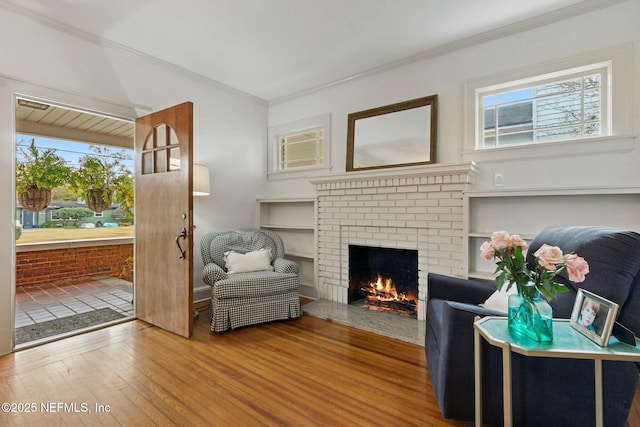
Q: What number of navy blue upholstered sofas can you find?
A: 1